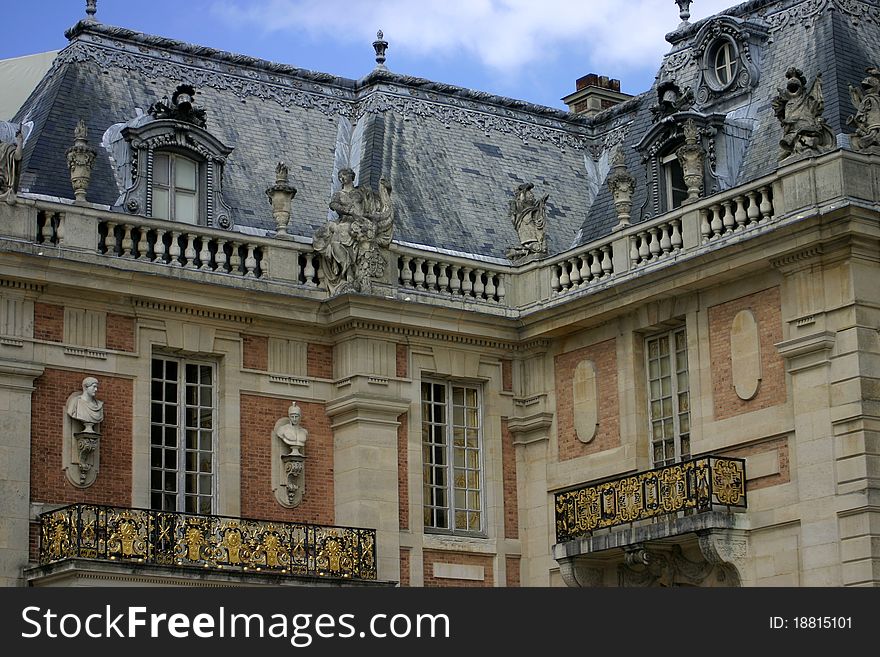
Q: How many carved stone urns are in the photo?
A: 4